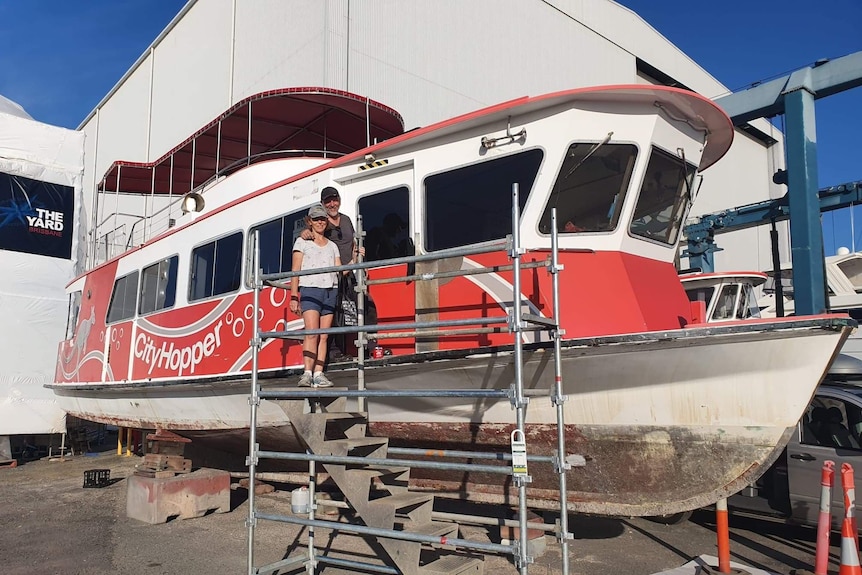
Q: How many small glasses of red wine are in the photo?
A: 0